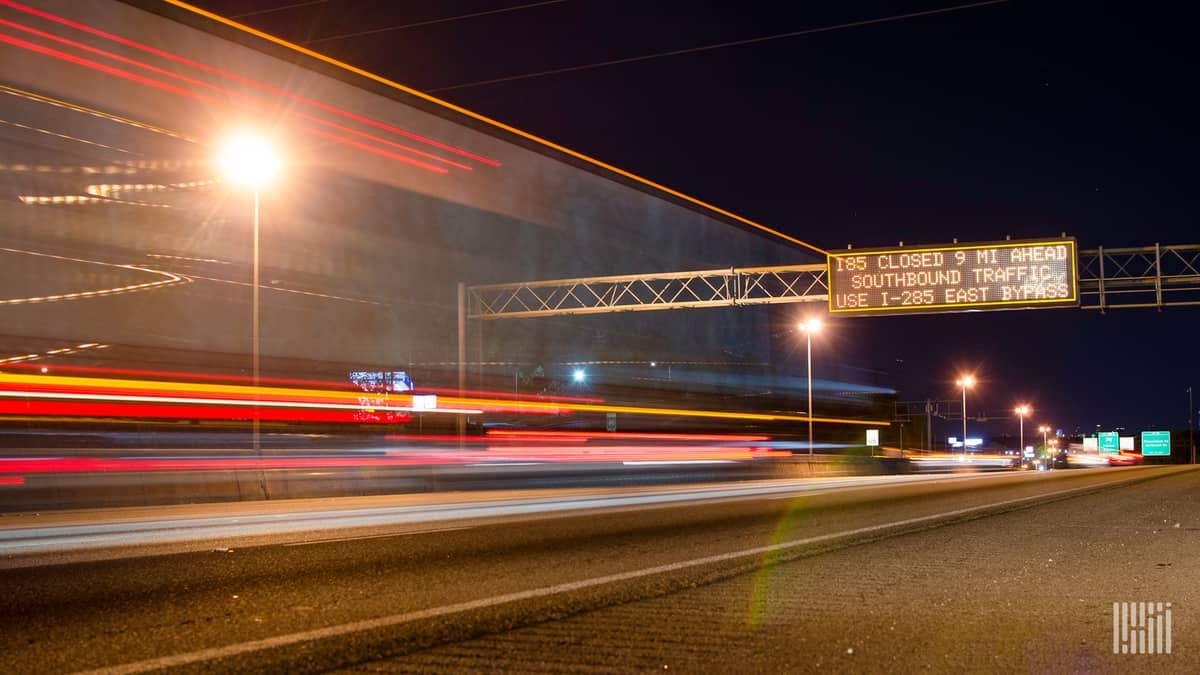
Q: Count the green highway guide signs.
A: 2